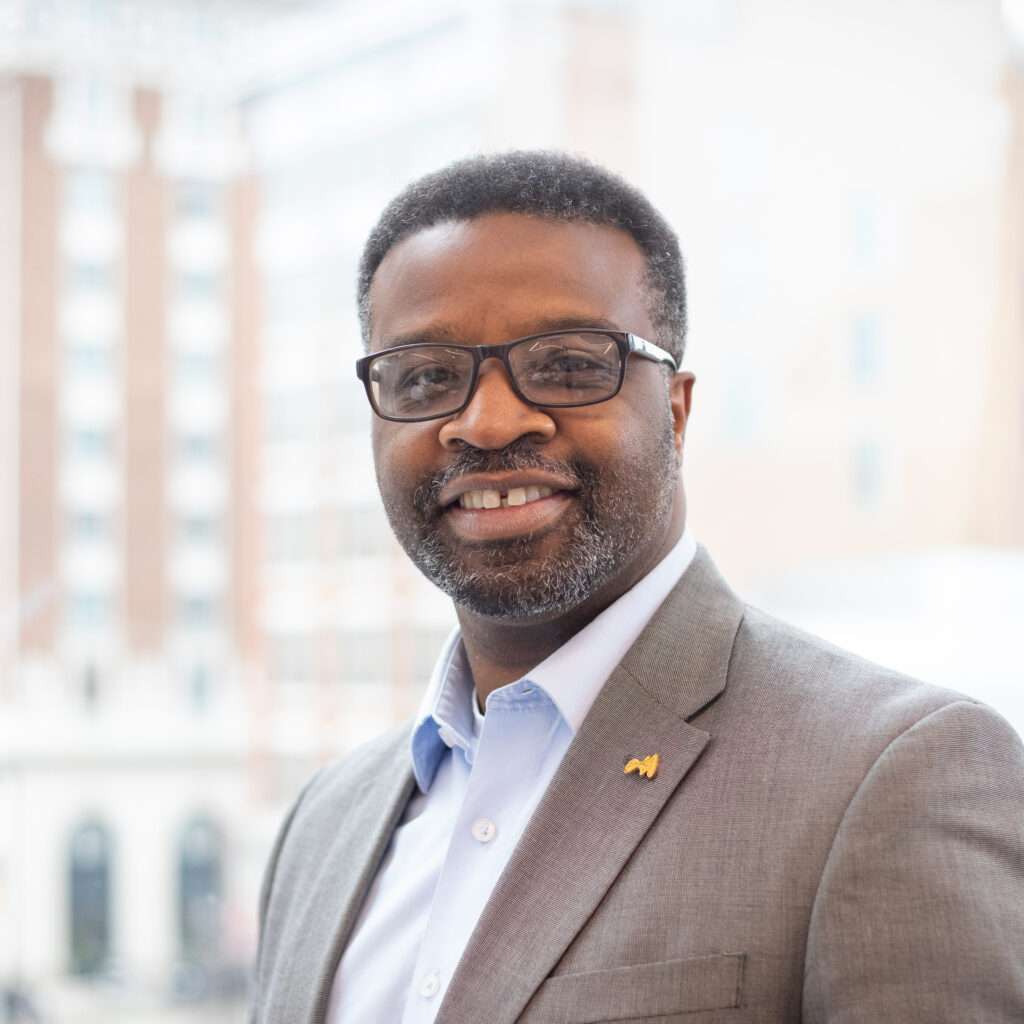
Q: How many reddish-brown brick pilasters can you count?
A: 3